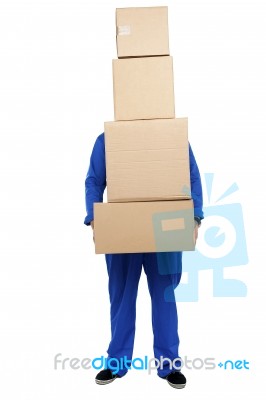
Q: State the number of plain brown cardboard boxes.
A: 4